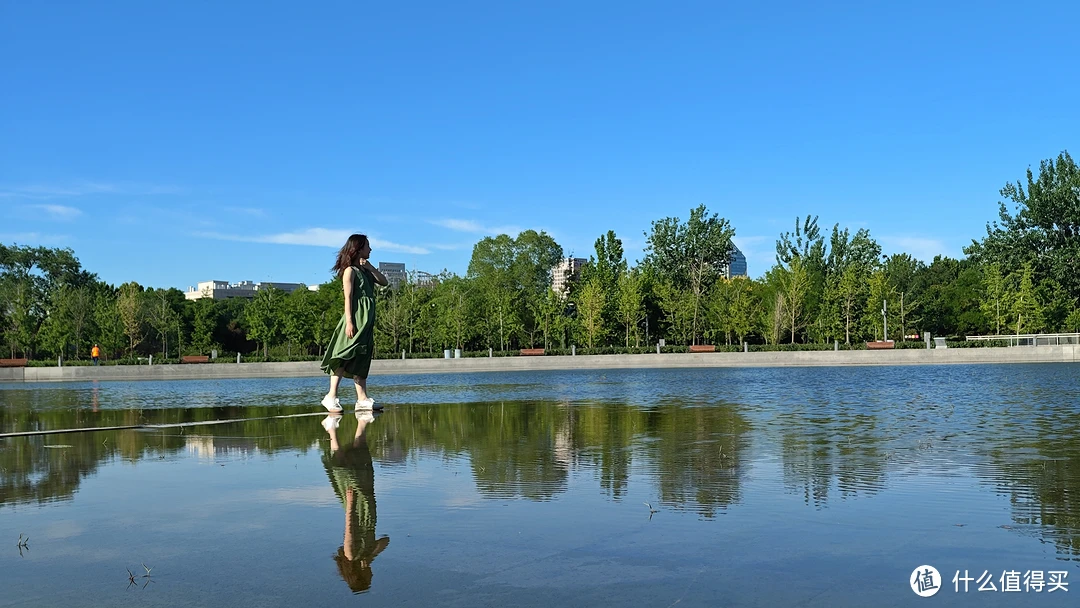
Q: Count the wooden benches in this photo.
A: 5